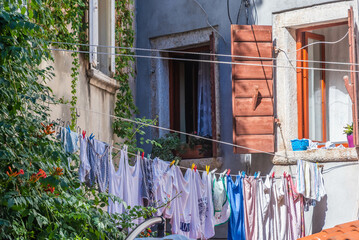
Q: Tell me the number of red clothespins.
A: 6